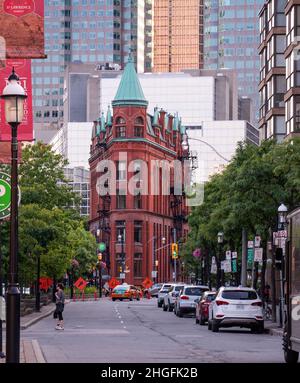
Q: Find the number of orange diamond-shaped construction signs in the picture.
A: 4